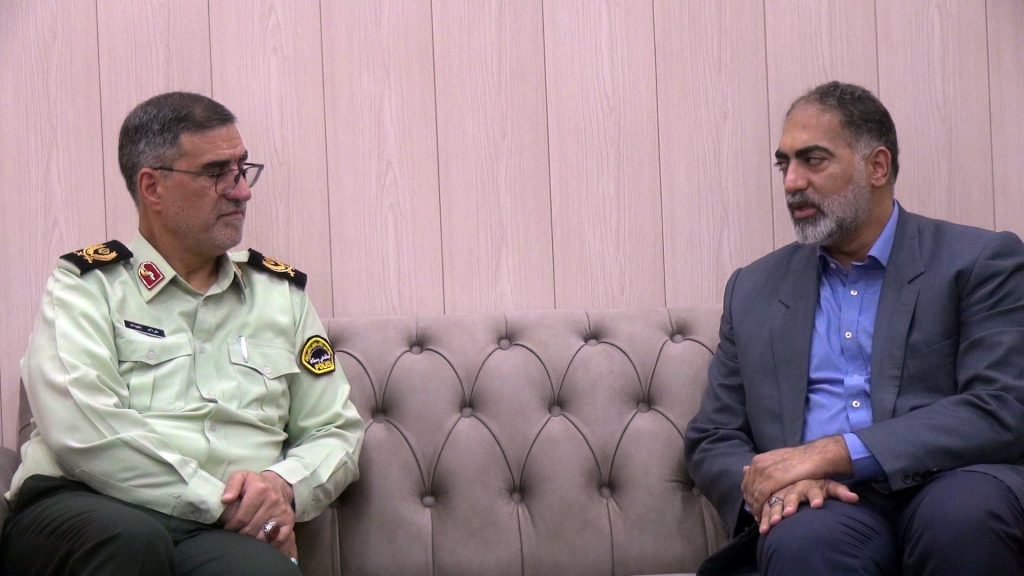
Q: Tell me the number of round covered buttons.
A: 11